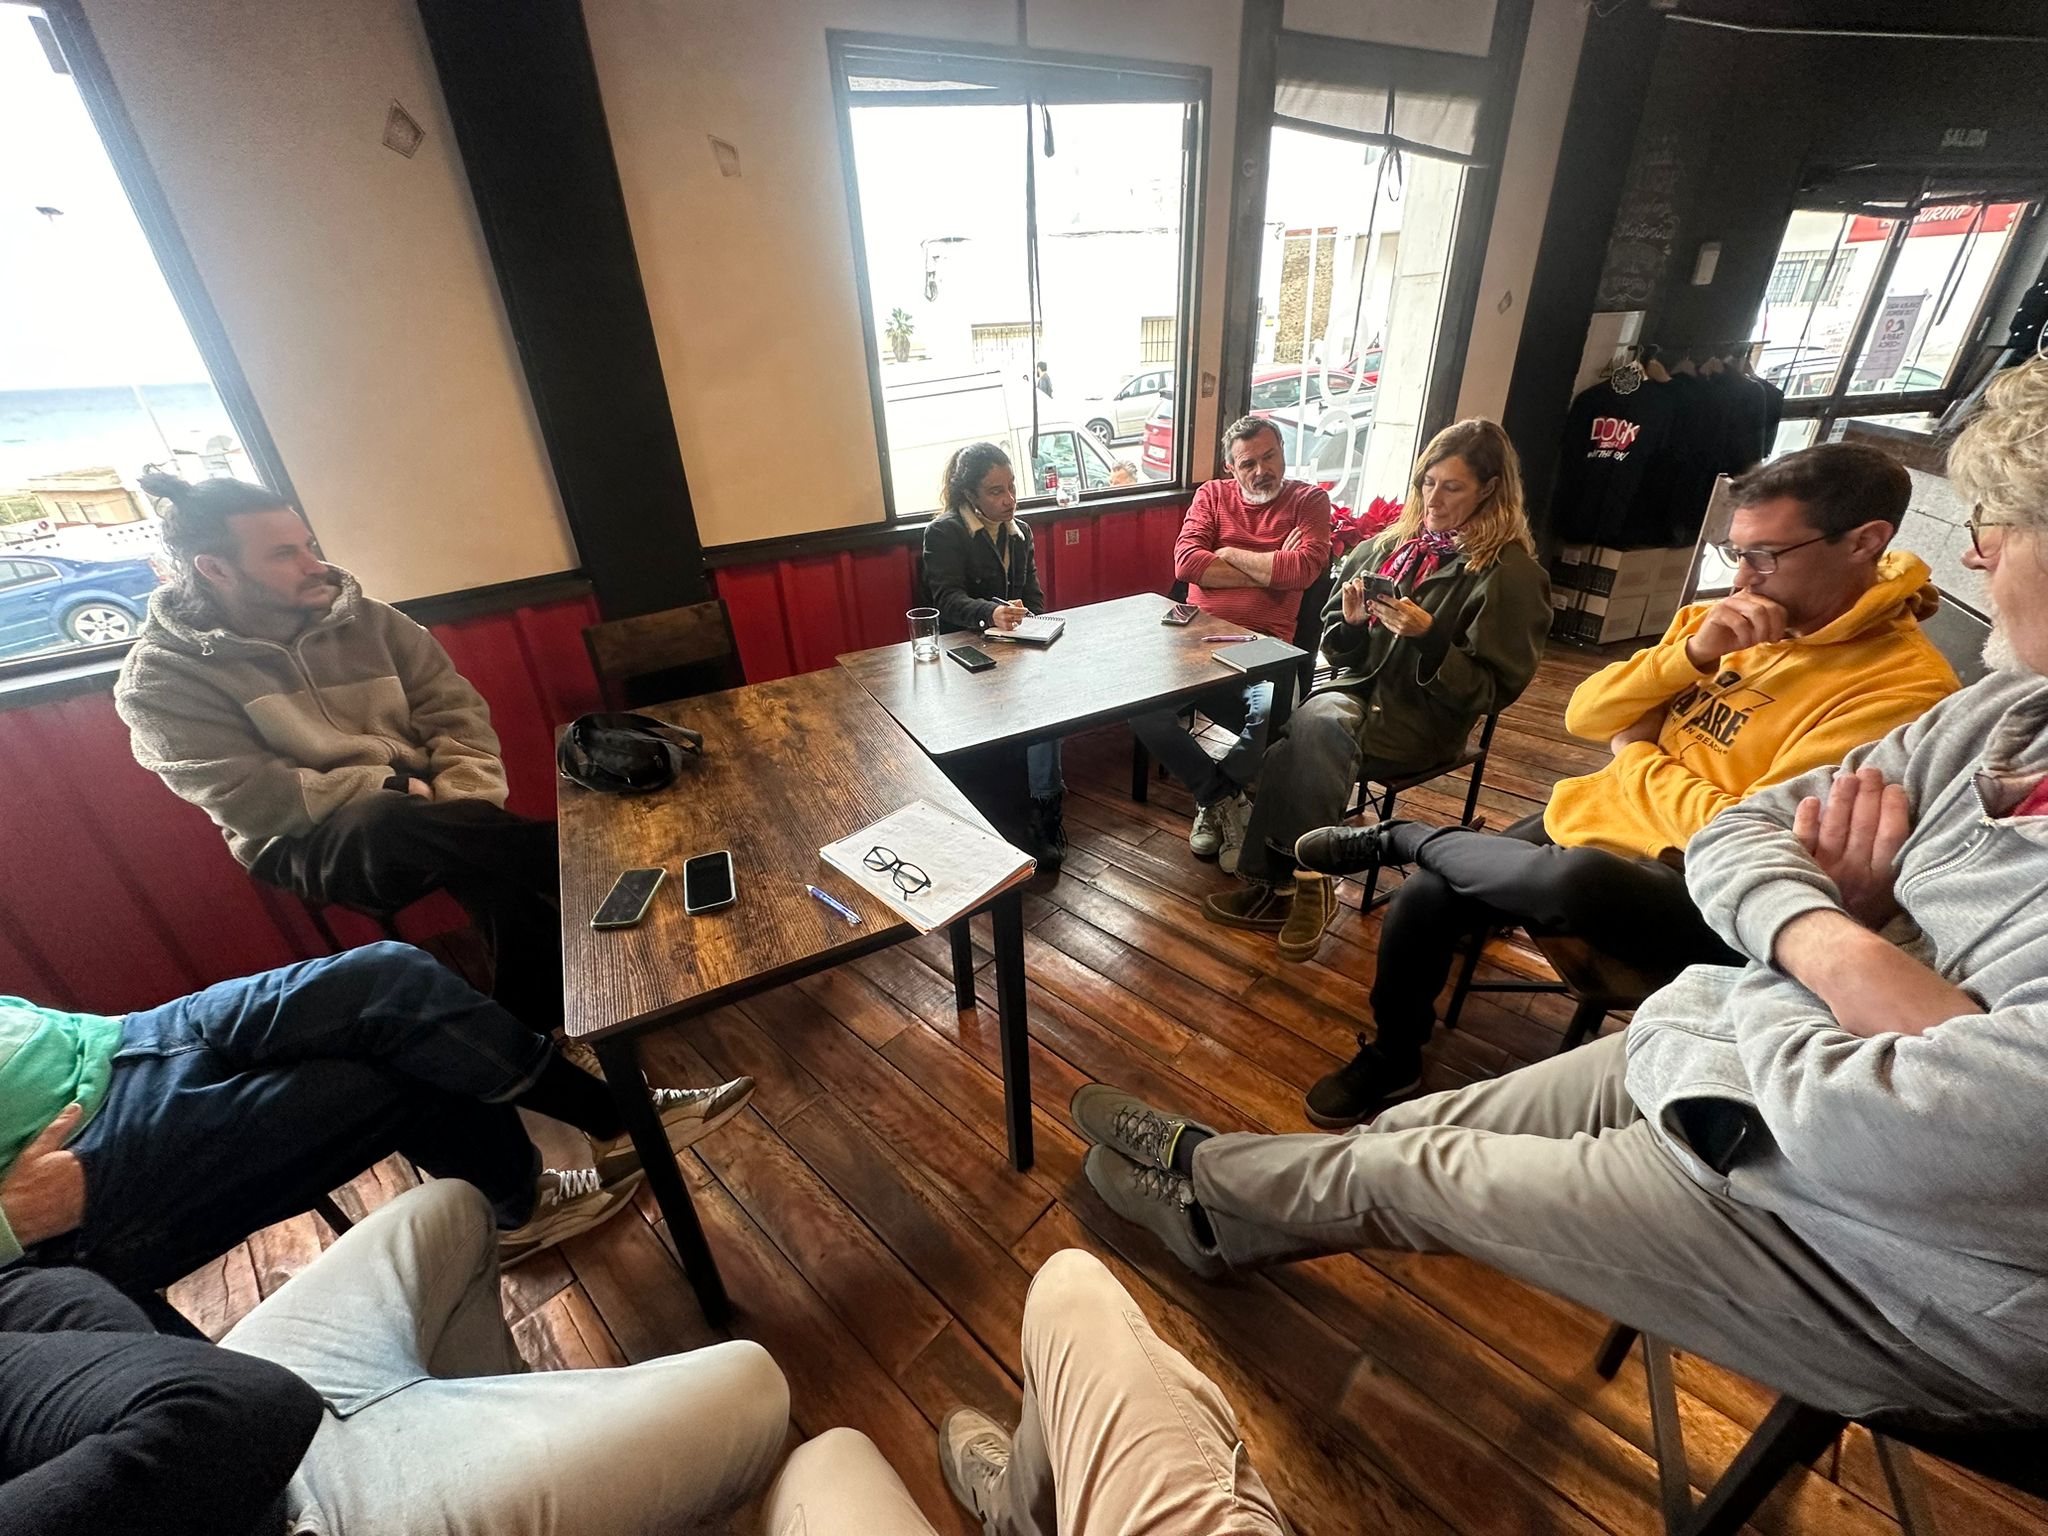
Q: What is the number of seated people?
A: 9